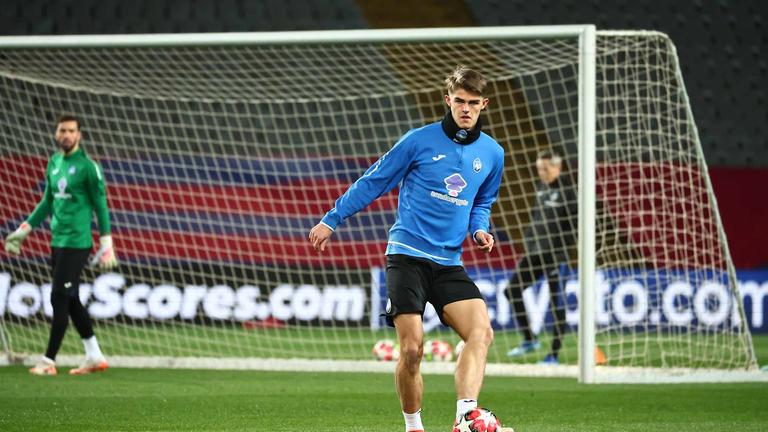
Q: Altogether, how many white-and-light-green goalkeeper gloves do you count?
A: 2